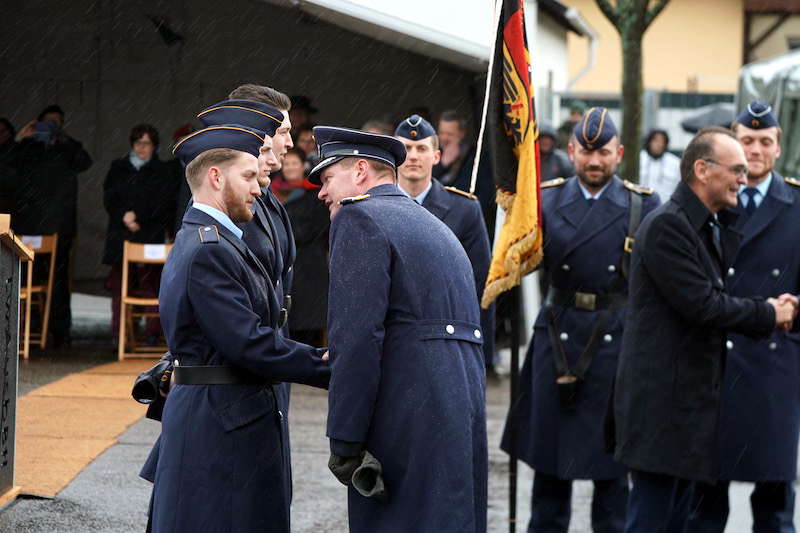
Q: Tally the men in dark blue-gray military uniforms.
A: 7